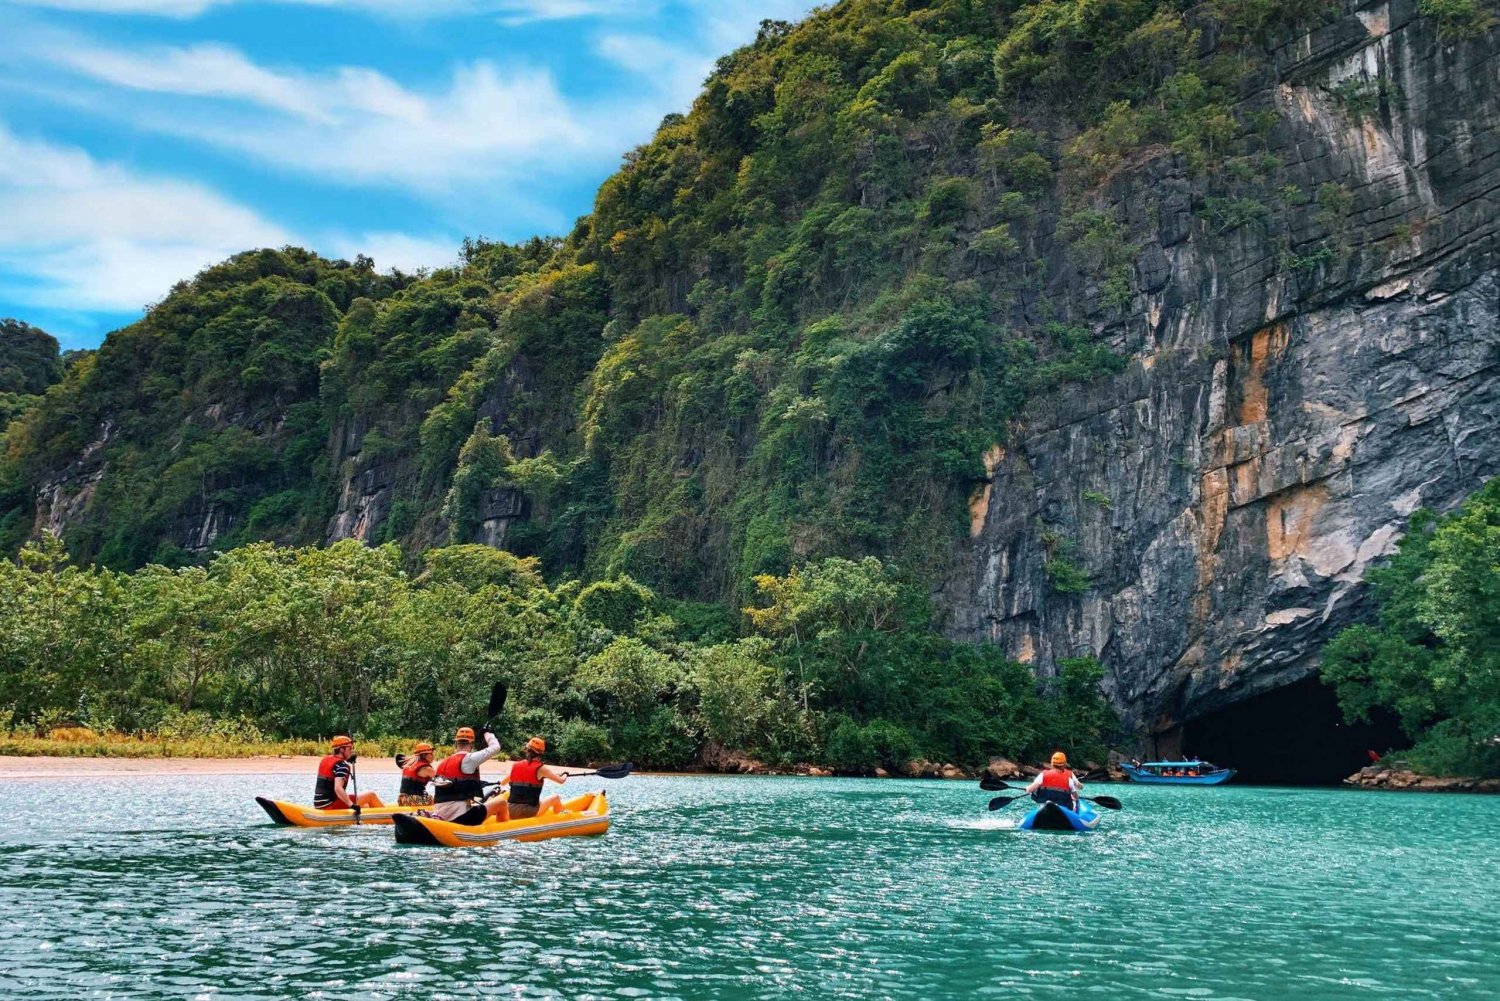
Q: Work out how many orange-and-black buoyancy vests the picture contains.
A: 5